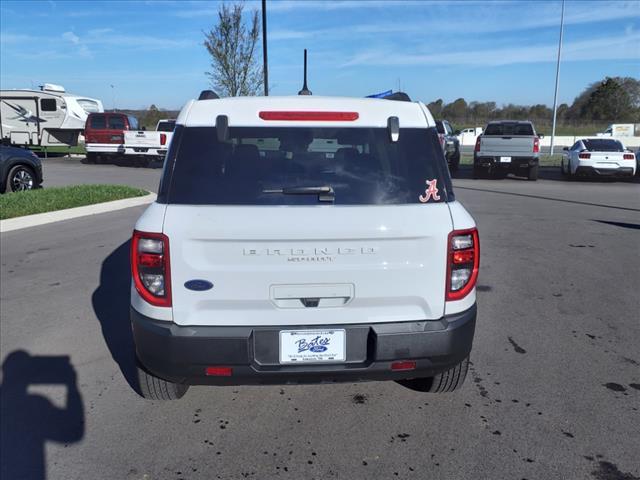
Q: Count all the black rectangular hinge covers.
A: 2